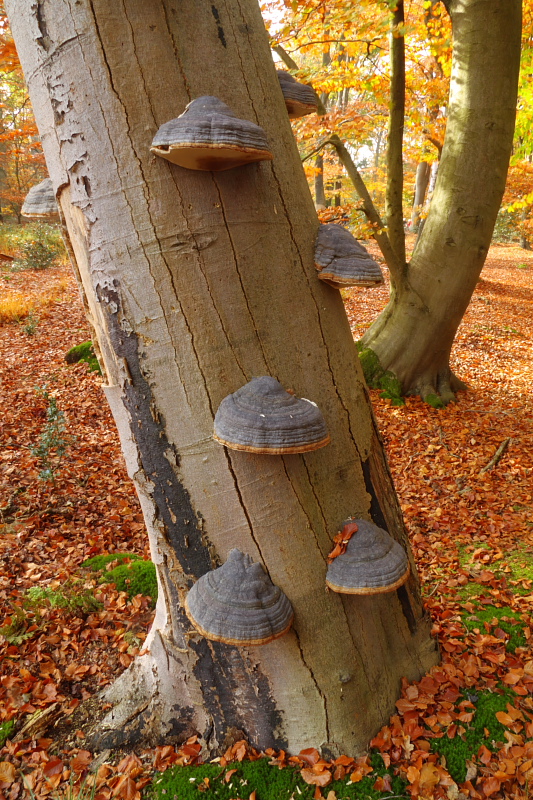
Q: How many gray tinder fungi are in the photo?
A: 7